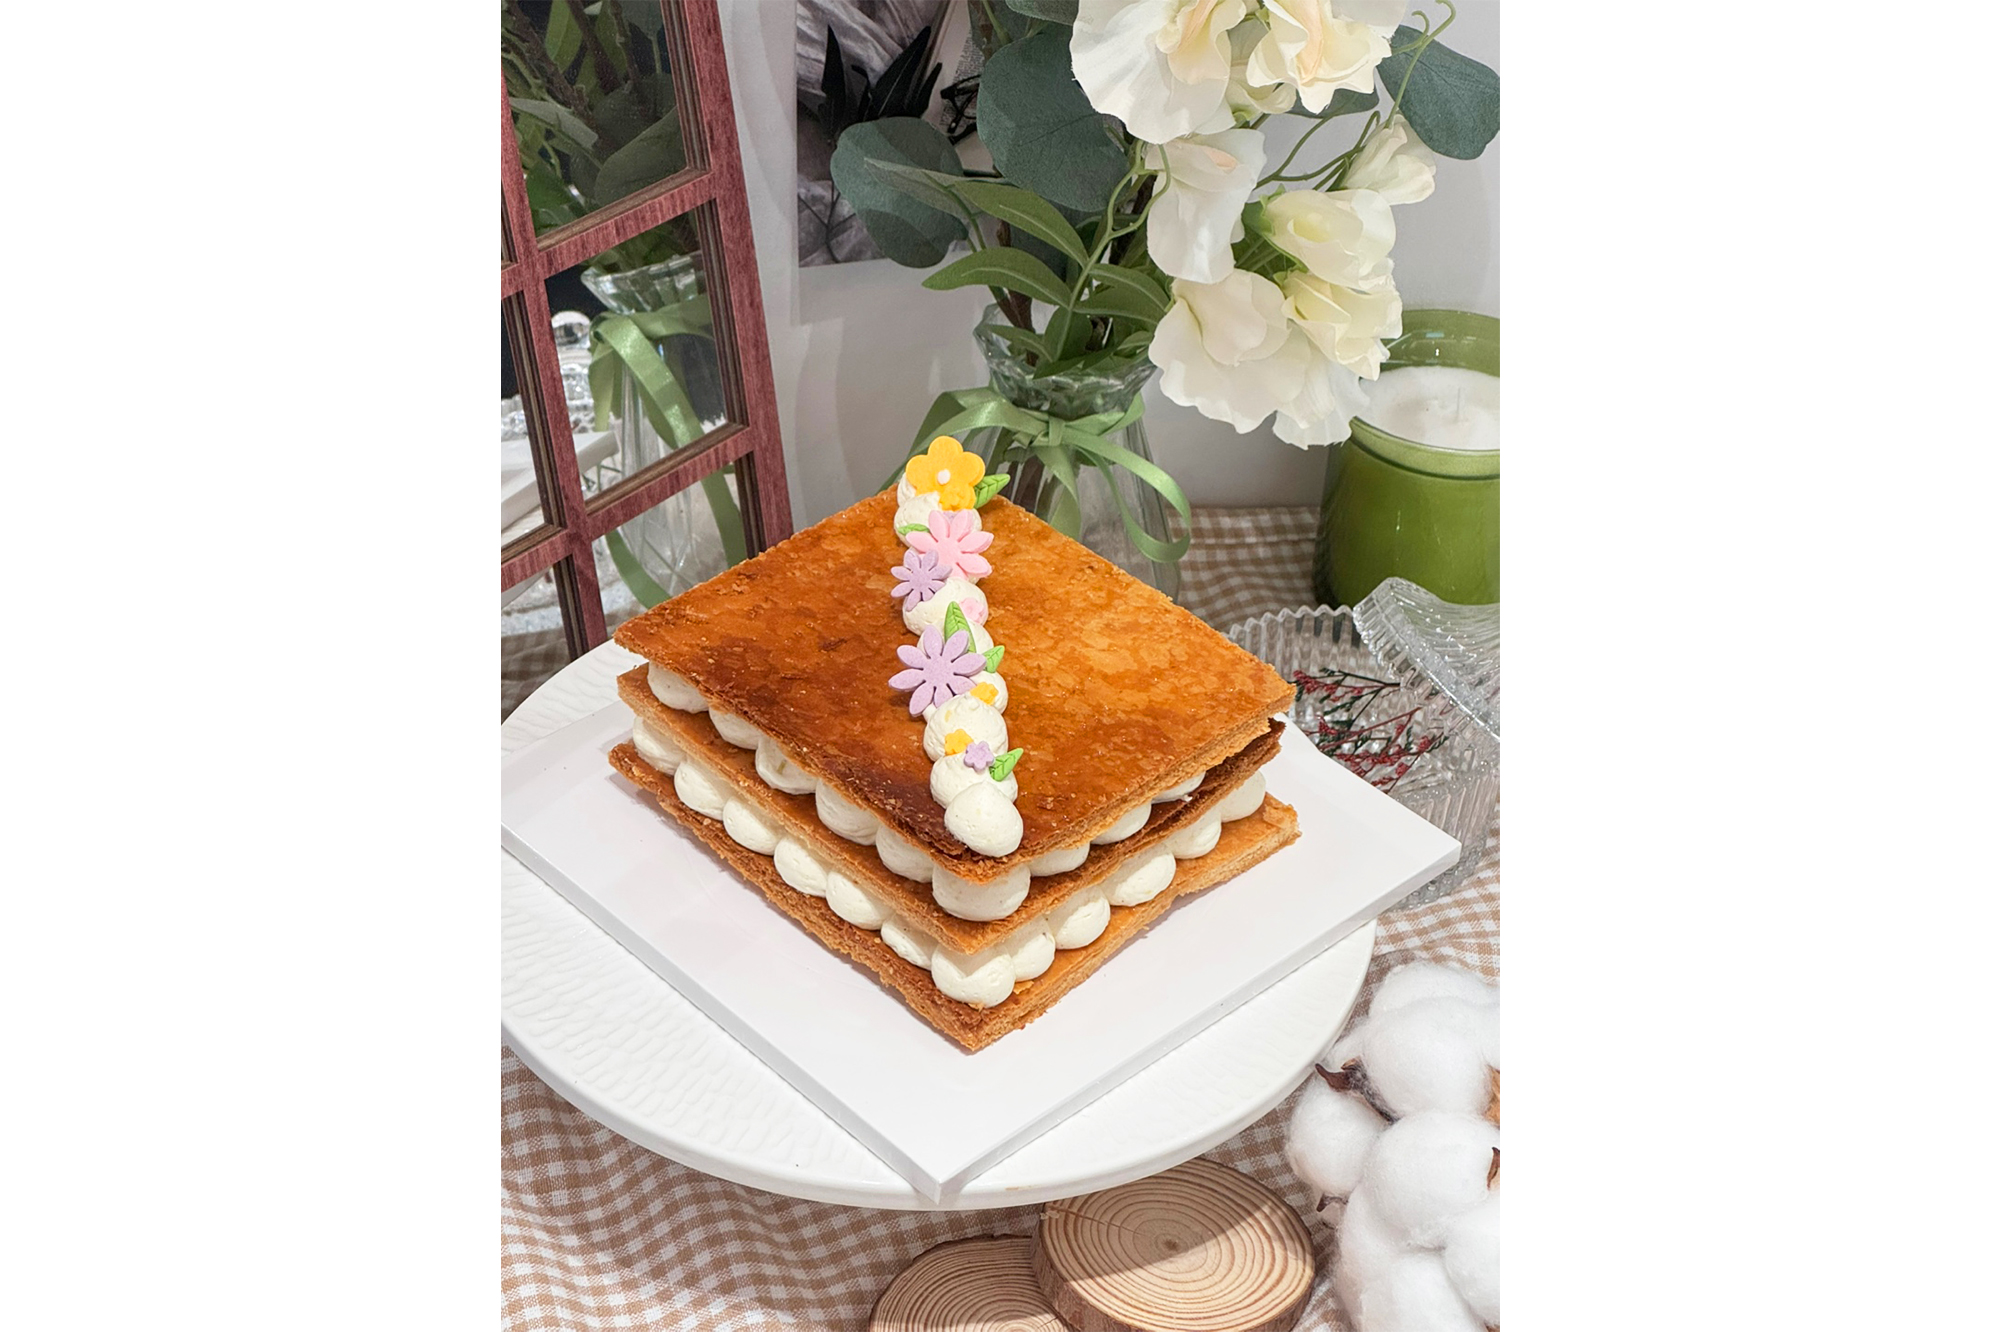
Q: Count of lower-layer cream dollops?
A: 12